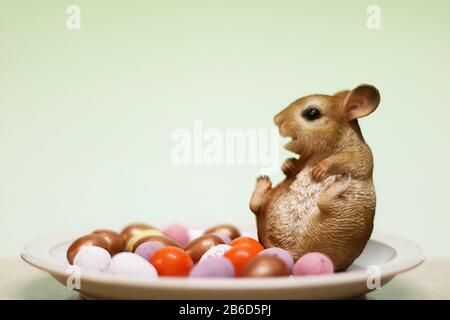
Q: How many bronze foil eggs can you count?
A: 7